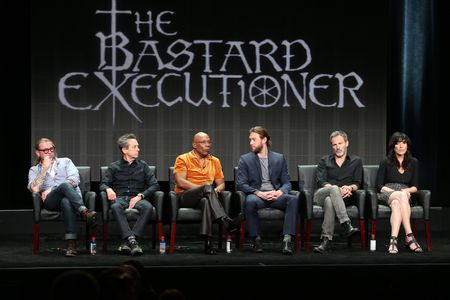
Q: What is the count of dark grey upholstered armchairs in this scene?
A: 6